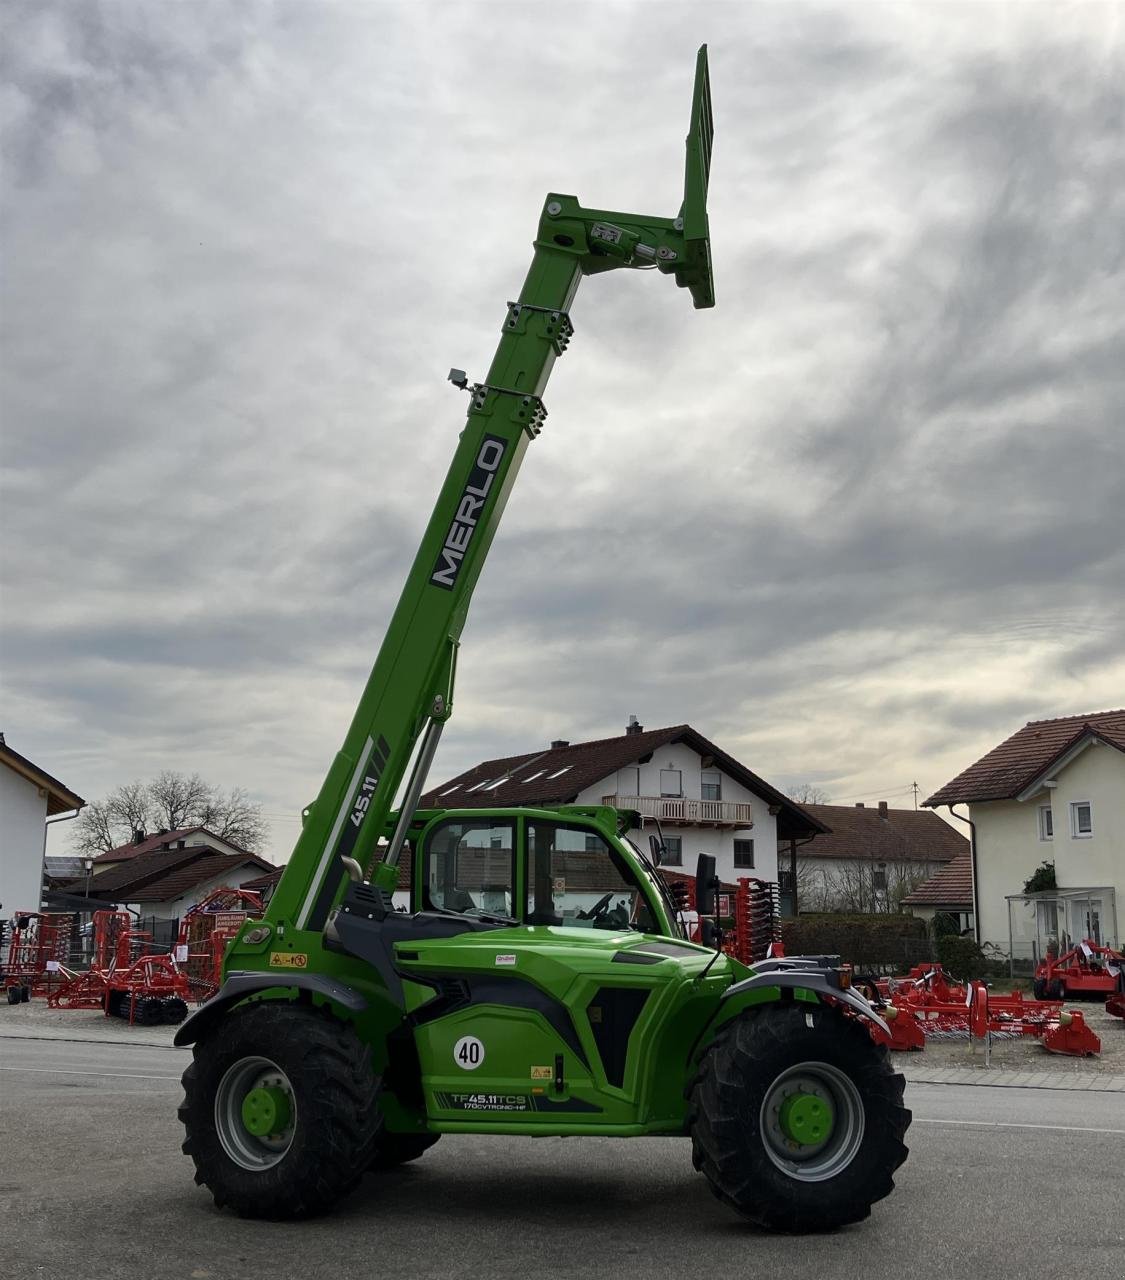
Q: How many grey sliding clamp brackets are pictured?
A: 2